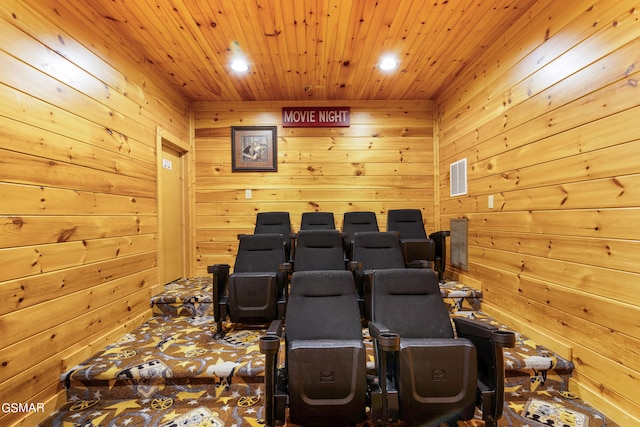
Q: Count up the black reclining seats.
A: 9